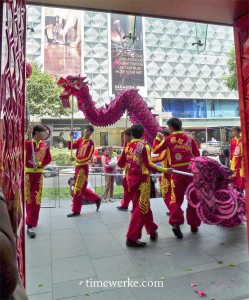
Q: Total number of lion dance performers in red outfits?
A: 7